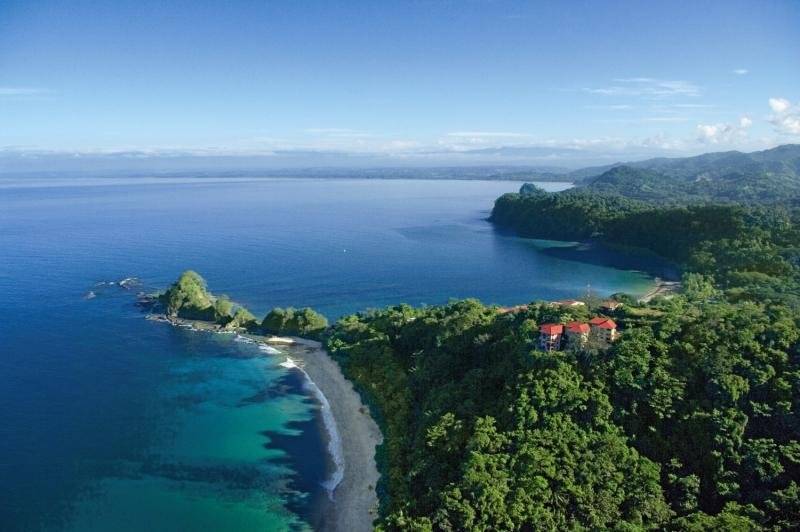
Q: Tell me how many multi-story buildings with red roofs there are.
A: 3